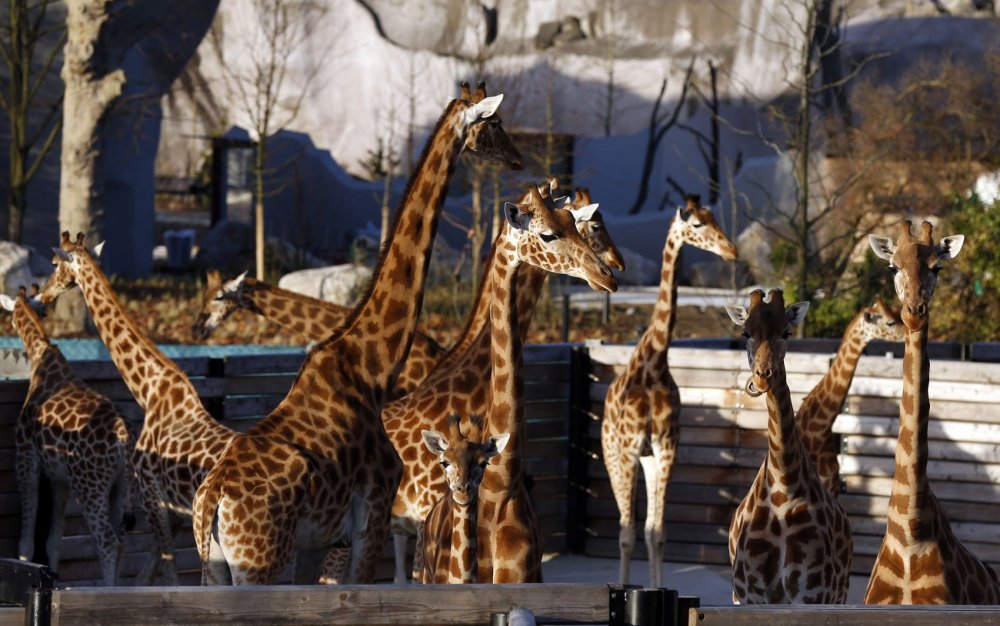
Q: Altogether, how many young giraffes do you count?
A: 1